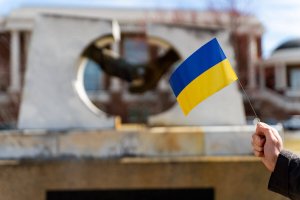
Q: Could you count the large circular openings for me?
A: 1